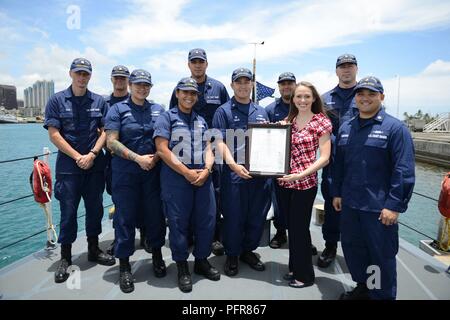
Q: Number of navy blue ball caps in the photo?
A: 9